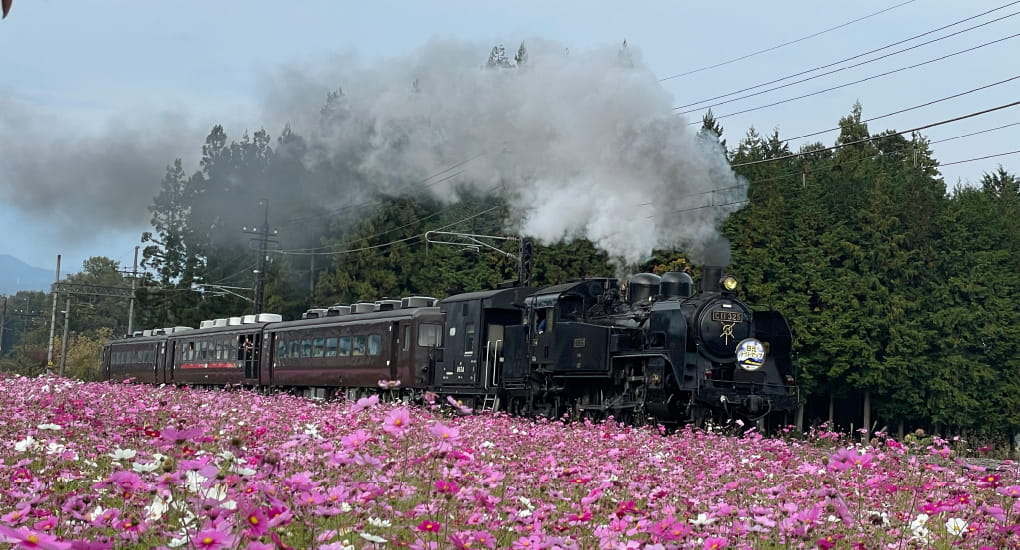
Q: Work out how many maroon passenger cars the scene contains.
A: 3